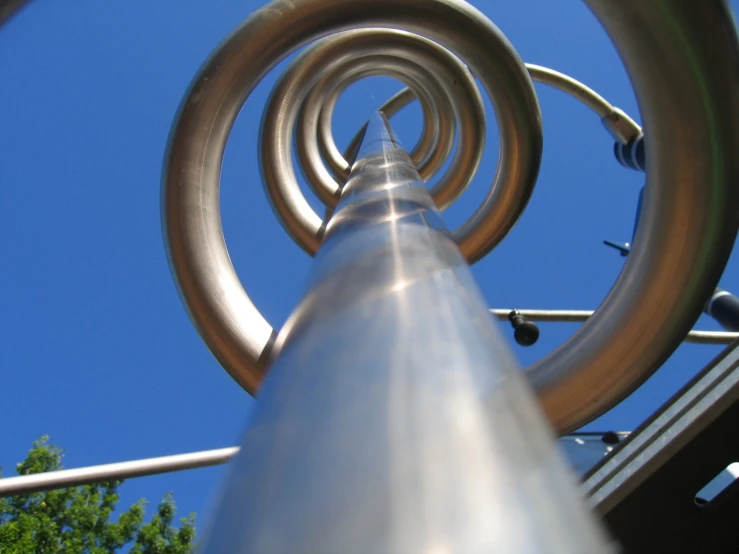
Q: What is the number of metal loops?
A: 5